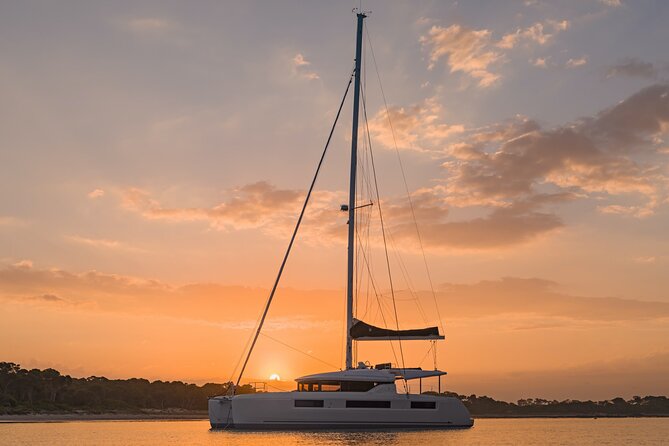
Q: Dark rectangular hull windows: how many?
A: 3